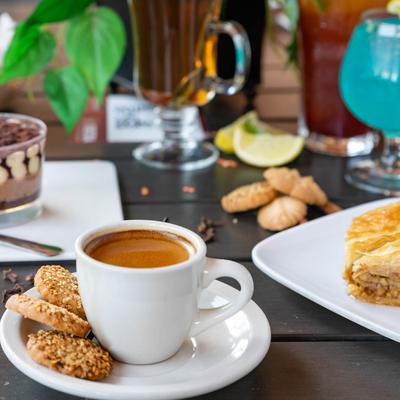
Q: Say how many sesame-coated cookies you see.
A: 3